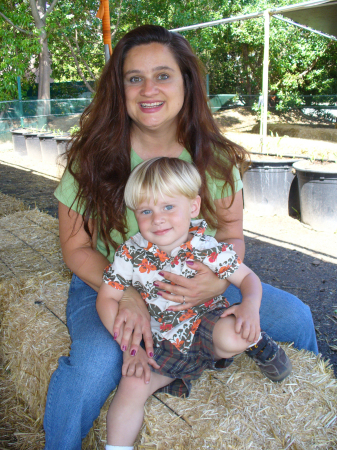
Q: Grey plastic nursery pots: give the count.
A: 6